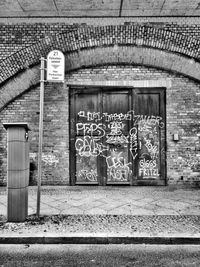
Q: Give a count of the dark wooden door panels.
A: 3